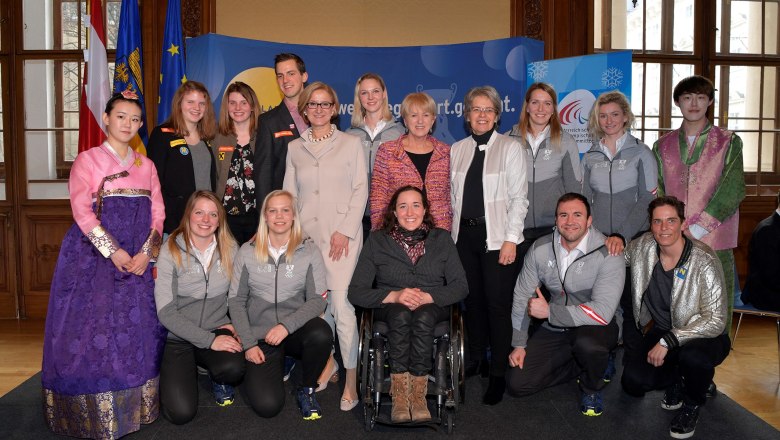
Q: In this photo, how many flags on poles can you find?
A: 3